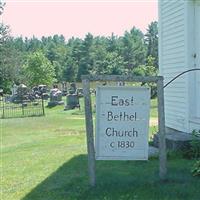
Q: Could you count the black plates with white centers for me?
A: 0